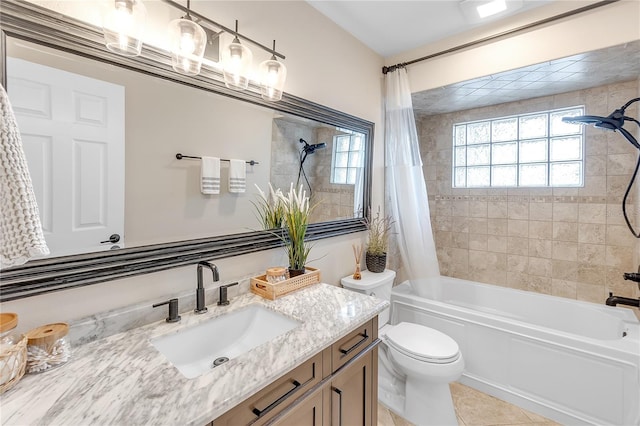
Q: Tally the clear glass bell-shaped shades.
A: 4